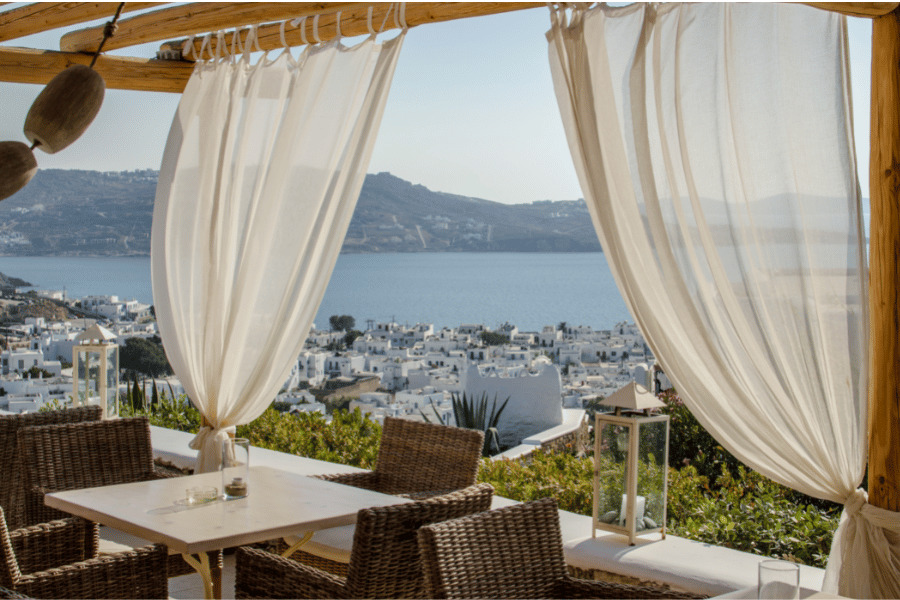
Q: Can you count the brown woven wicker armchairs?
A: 6